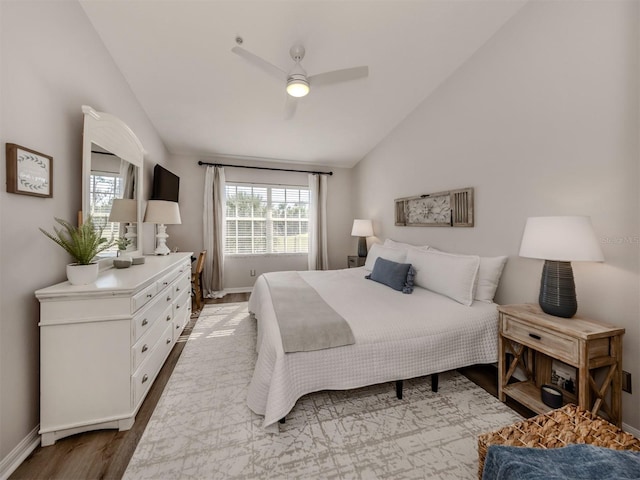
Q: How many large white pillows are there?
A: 4